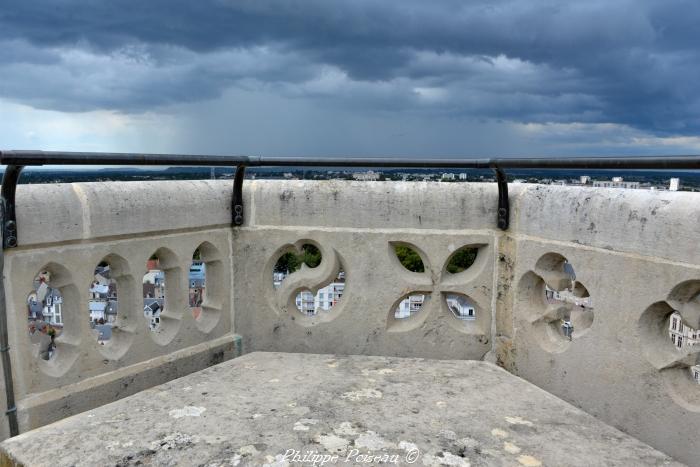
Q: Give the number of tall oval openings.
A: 4